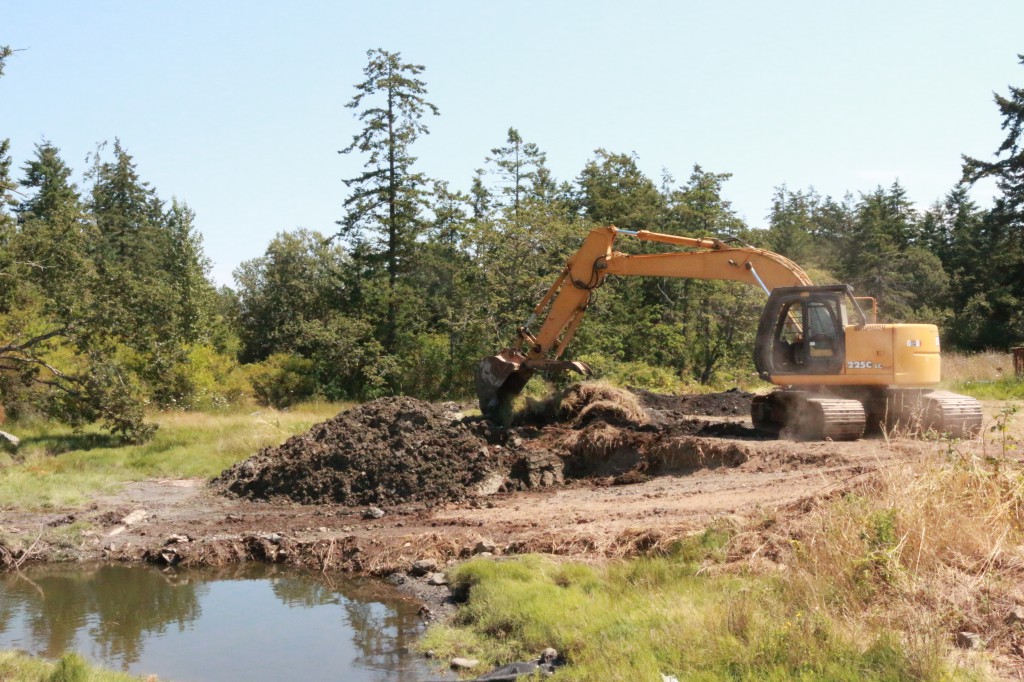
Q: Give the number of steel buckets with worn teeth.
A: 1